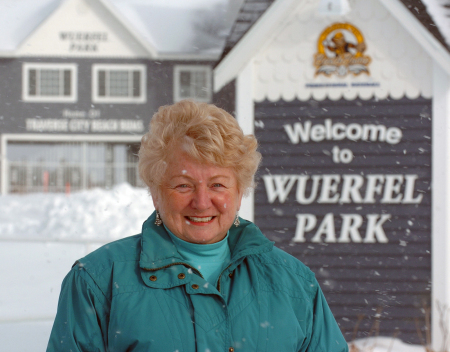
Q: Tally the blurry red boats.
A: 0